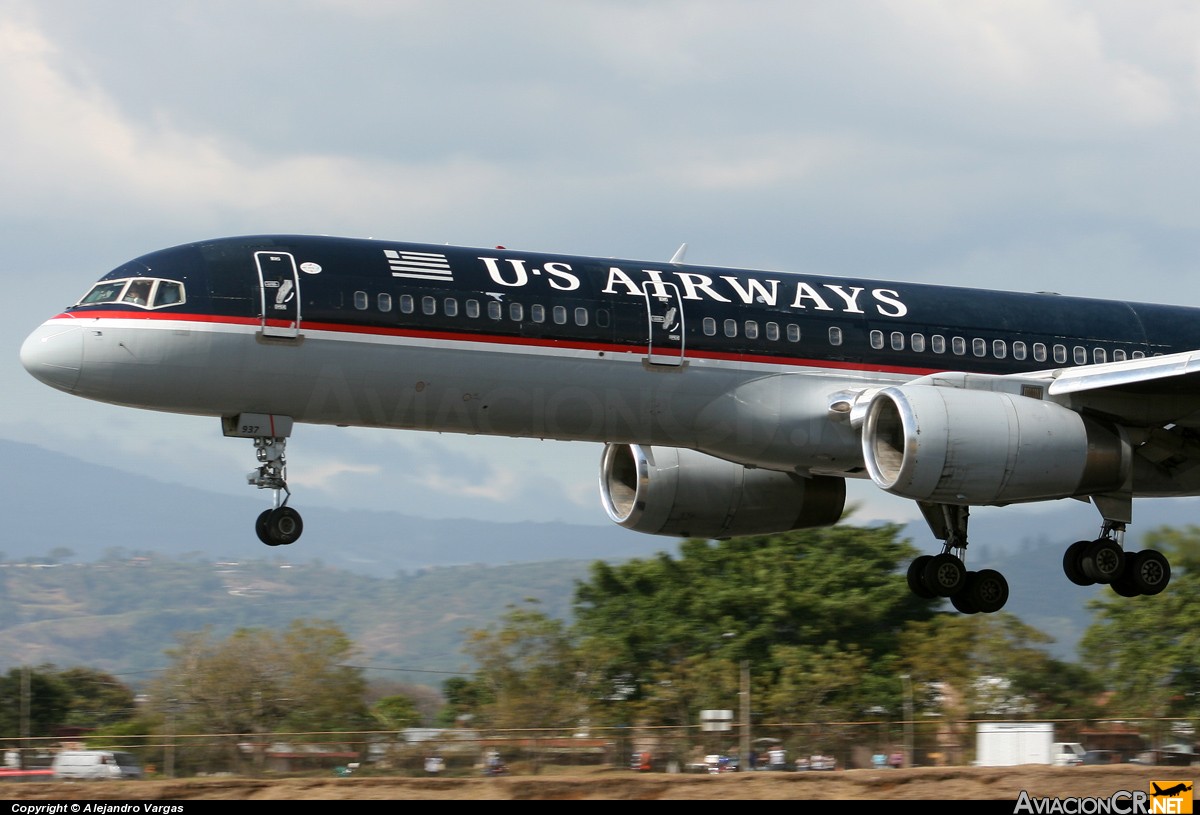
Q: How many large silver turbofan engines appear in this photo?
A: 2